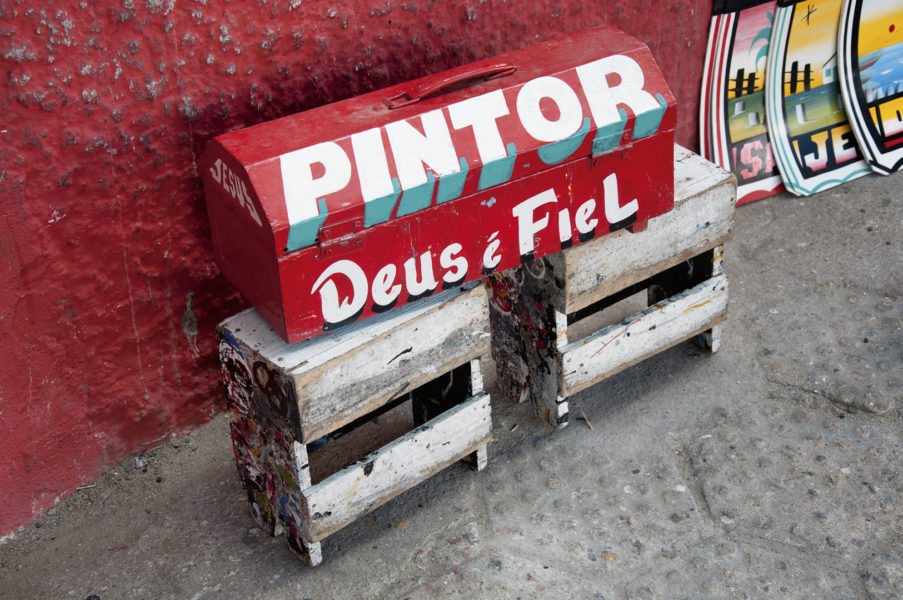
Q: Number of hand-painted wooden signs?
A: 3